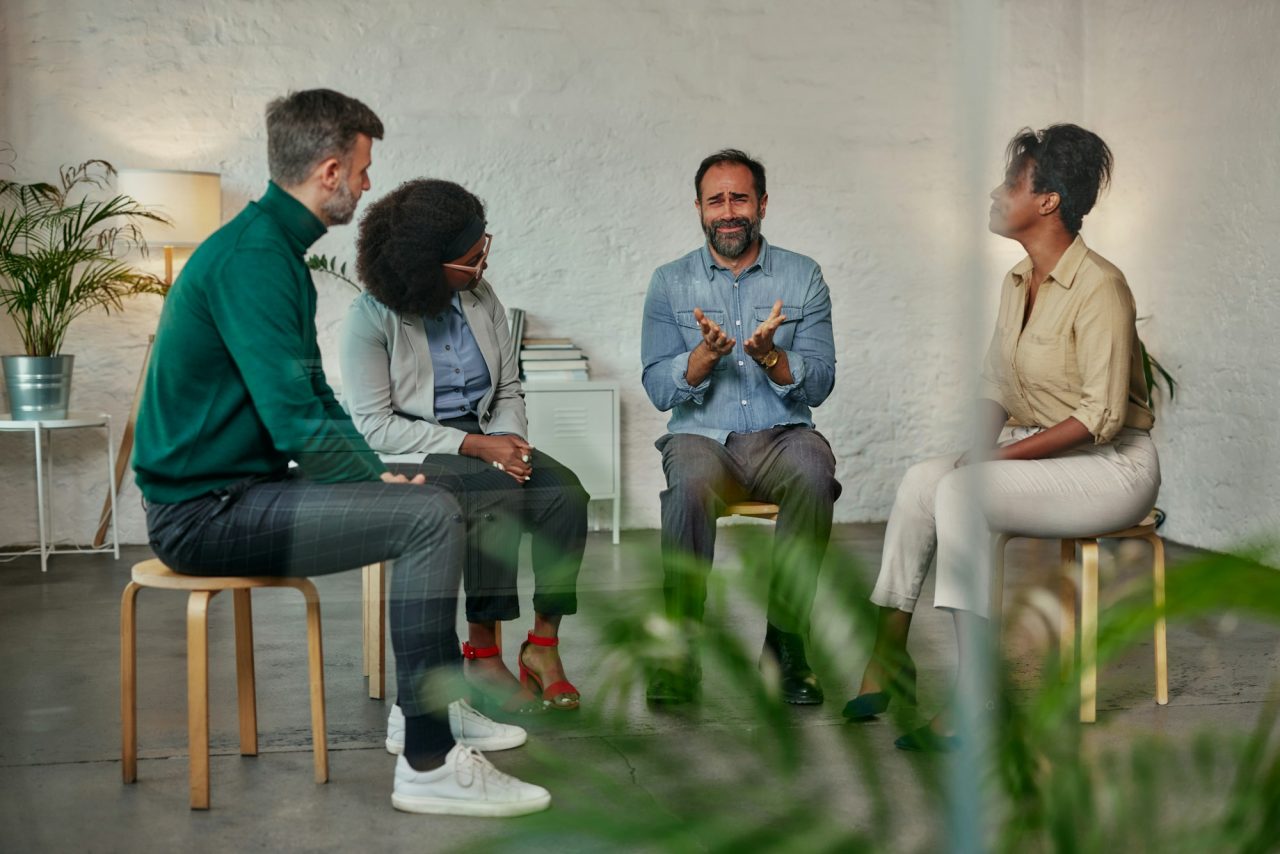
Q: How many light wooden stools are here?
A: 4